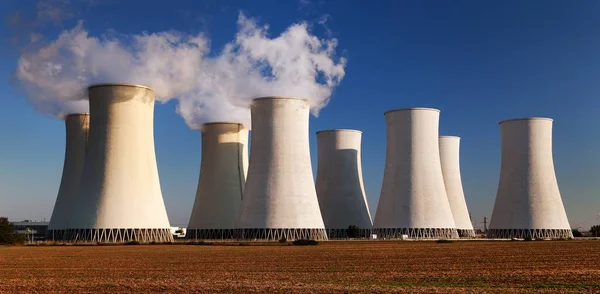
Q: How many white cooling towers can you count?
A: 8